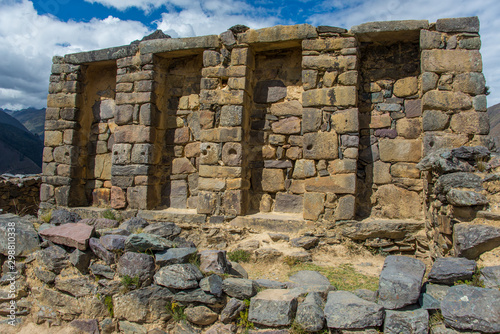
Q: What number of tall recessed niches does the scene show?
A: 4